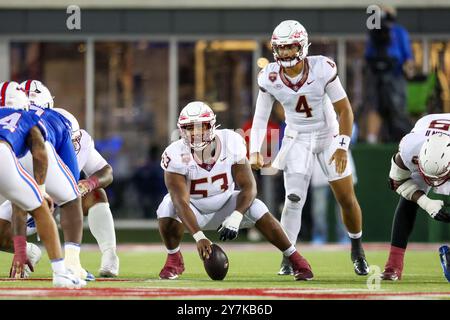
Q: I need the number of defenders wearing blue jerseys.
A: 2